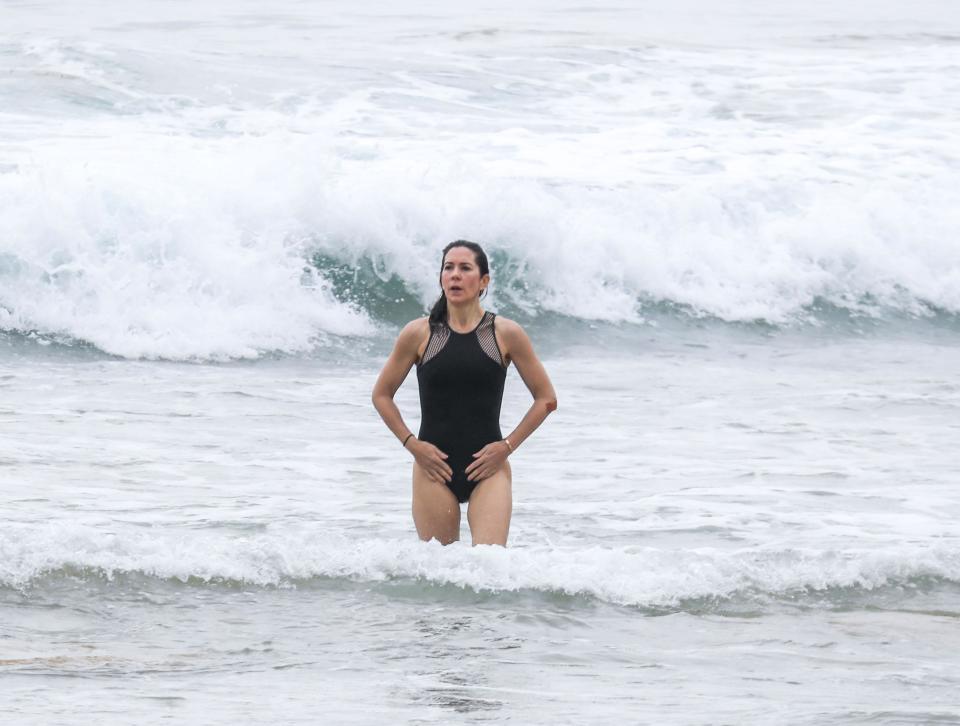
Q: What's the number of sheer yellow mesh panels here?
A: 0